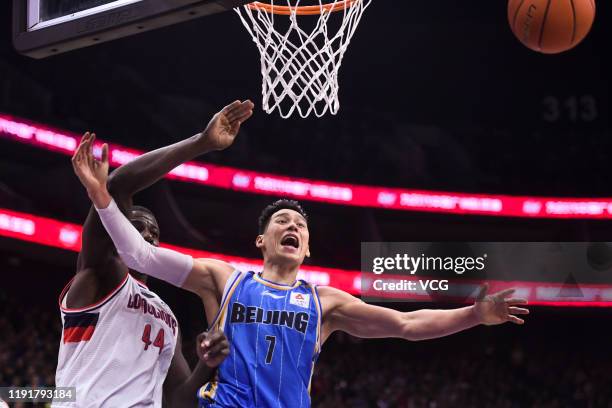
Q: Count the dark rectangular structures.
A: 1